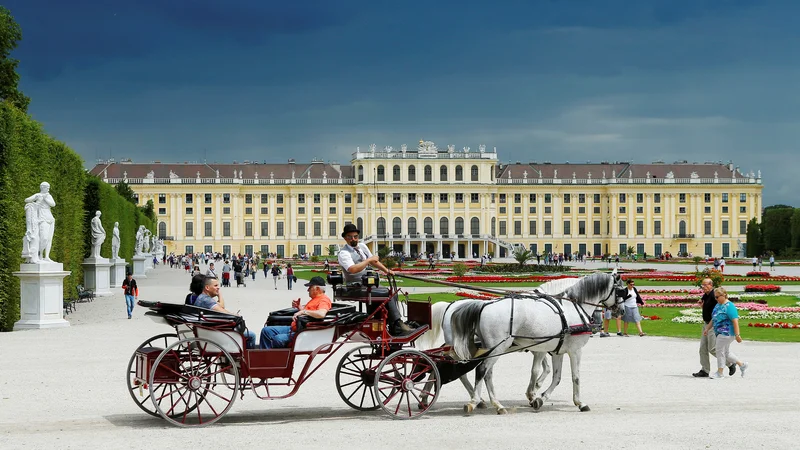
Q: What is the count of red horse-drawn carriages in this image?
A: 1